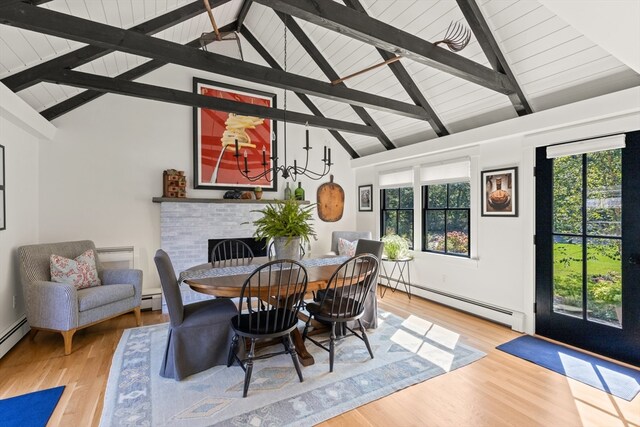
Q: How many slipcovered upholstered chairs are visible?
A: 2